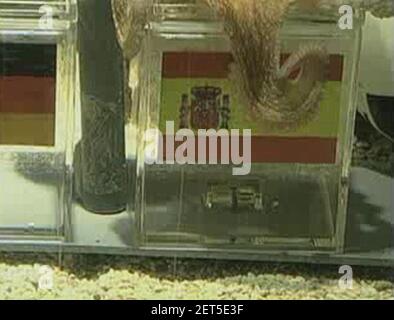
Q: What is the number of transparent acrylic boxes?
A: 2